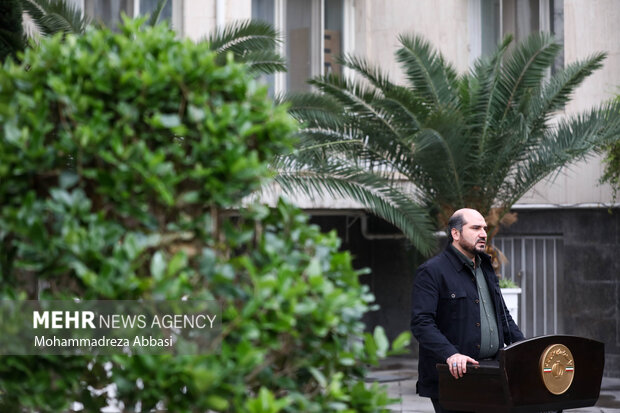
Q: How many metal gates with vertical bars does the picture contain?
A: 1